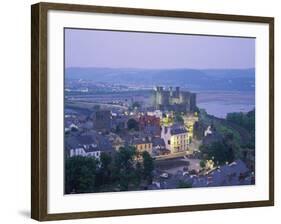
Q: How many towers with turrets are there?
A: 4